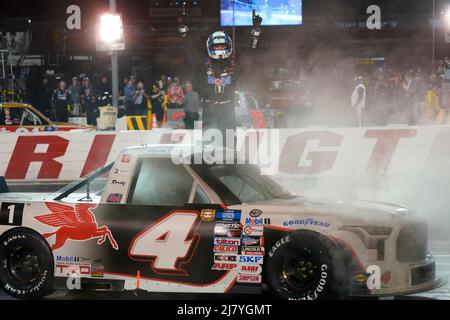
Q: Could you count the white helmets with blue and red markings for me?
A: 1